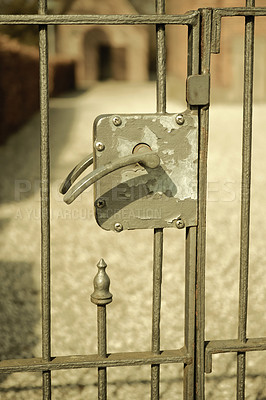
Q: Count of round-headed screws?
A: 6